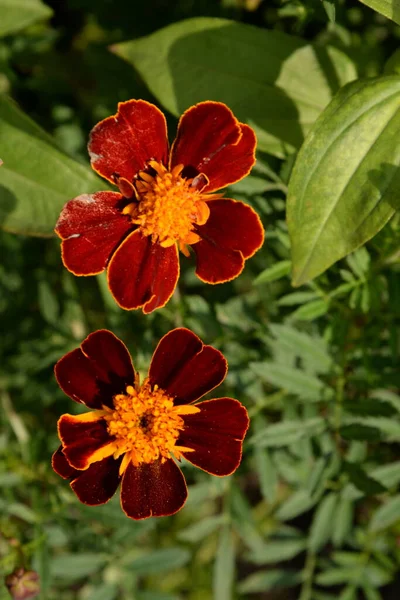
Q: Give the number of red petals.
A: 11